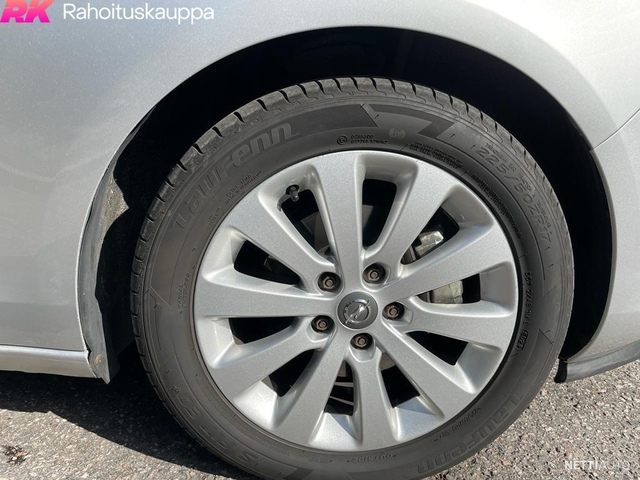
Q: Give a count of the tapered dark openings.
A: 10